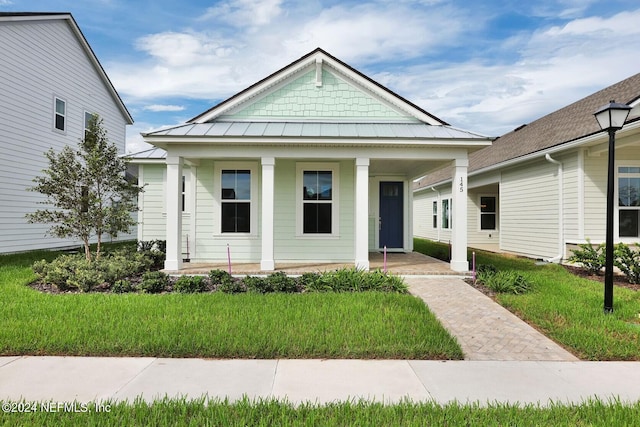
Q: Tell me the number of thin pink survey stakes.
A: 3